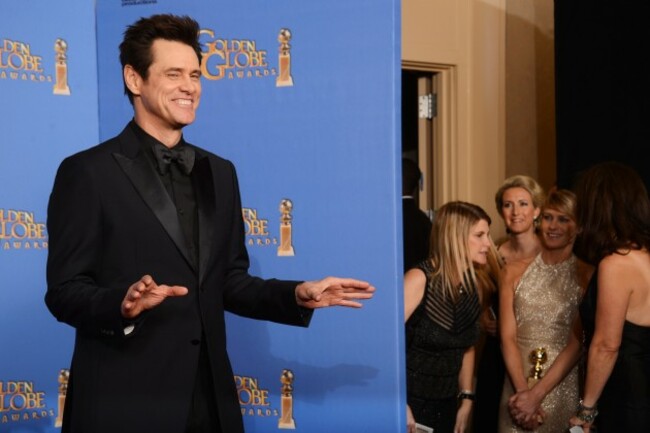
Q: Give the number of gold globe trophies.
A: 6